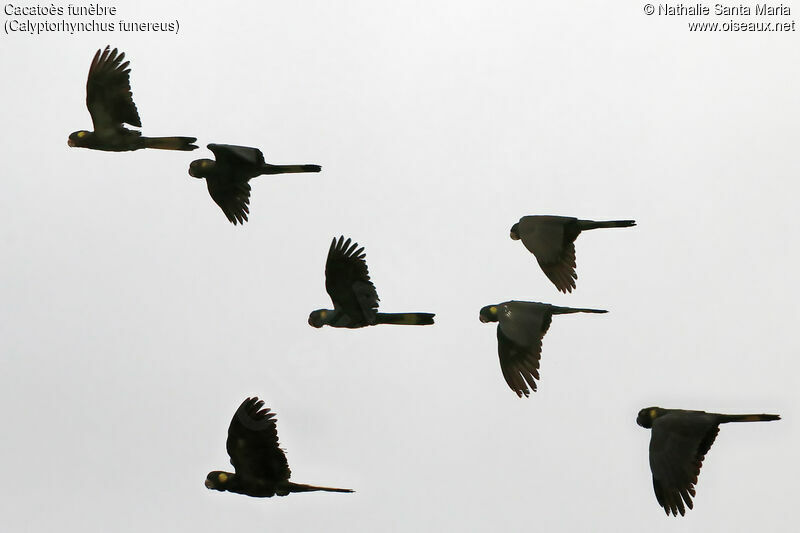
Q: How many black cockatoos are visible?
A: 7